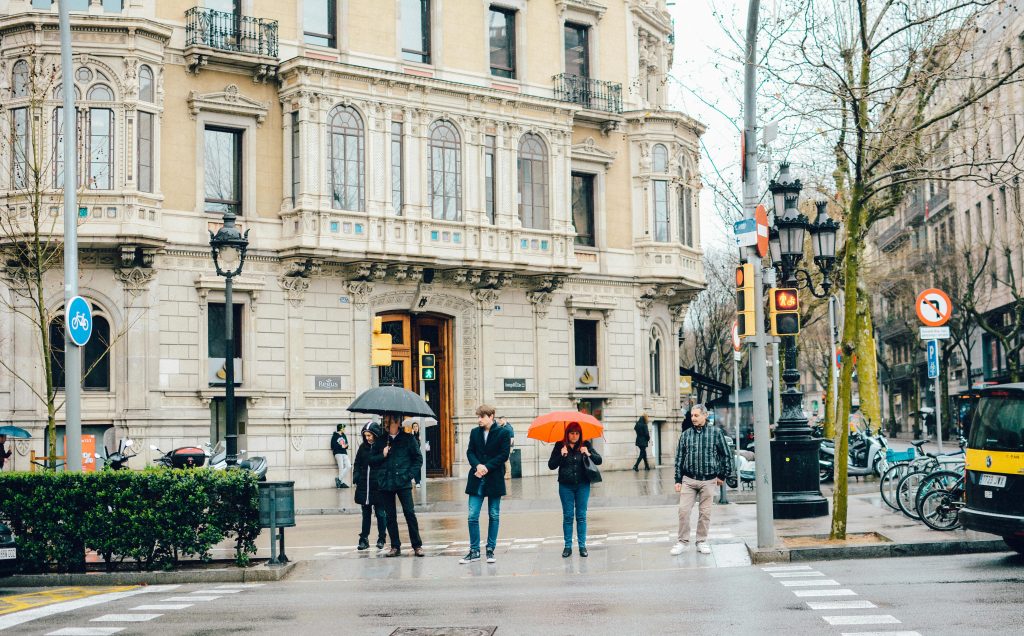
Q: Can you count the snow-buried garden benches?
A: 0